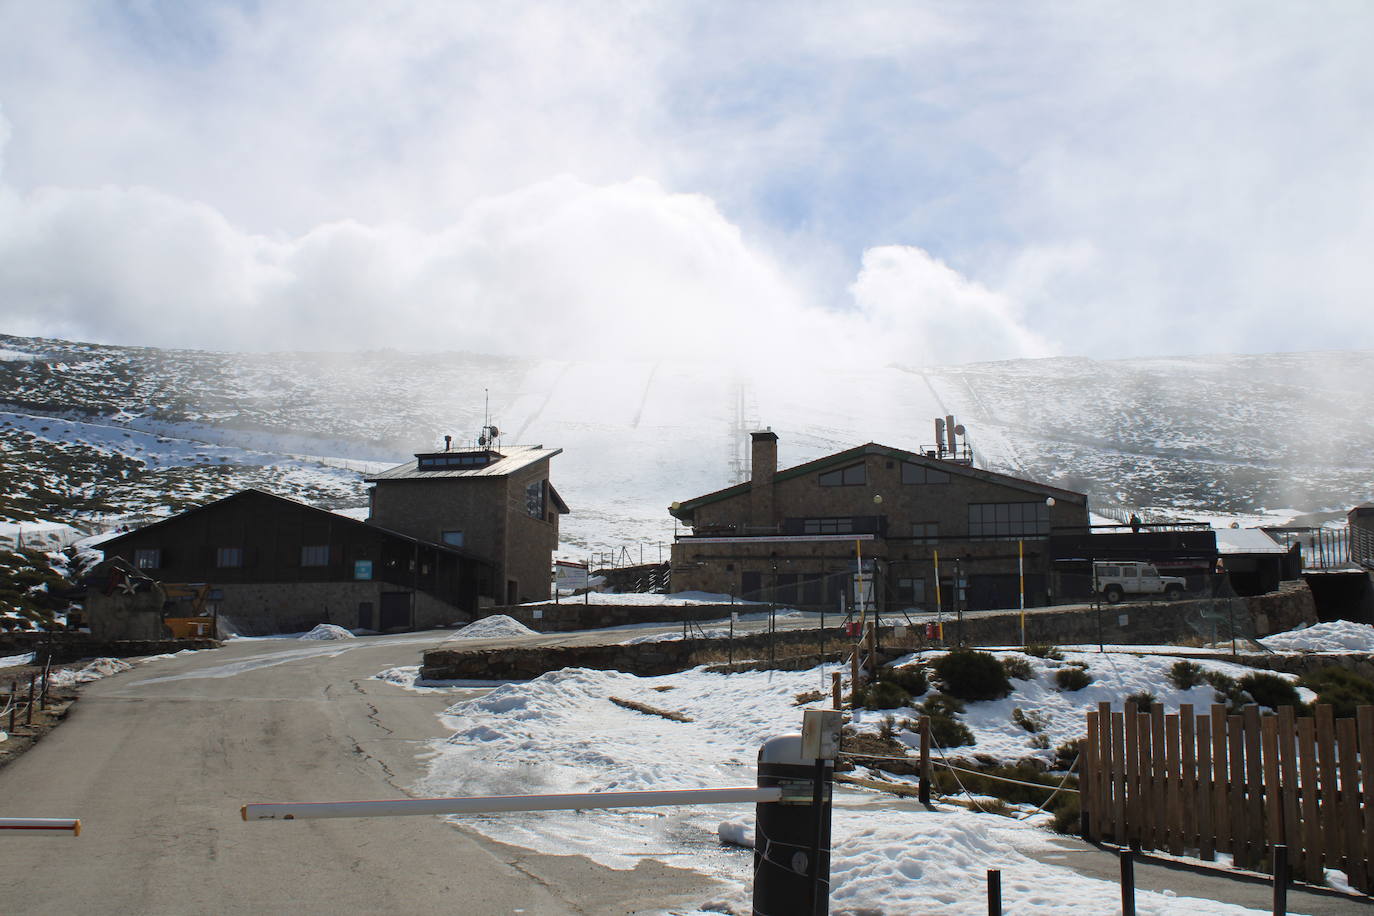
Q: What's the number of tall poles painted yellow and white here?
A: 3